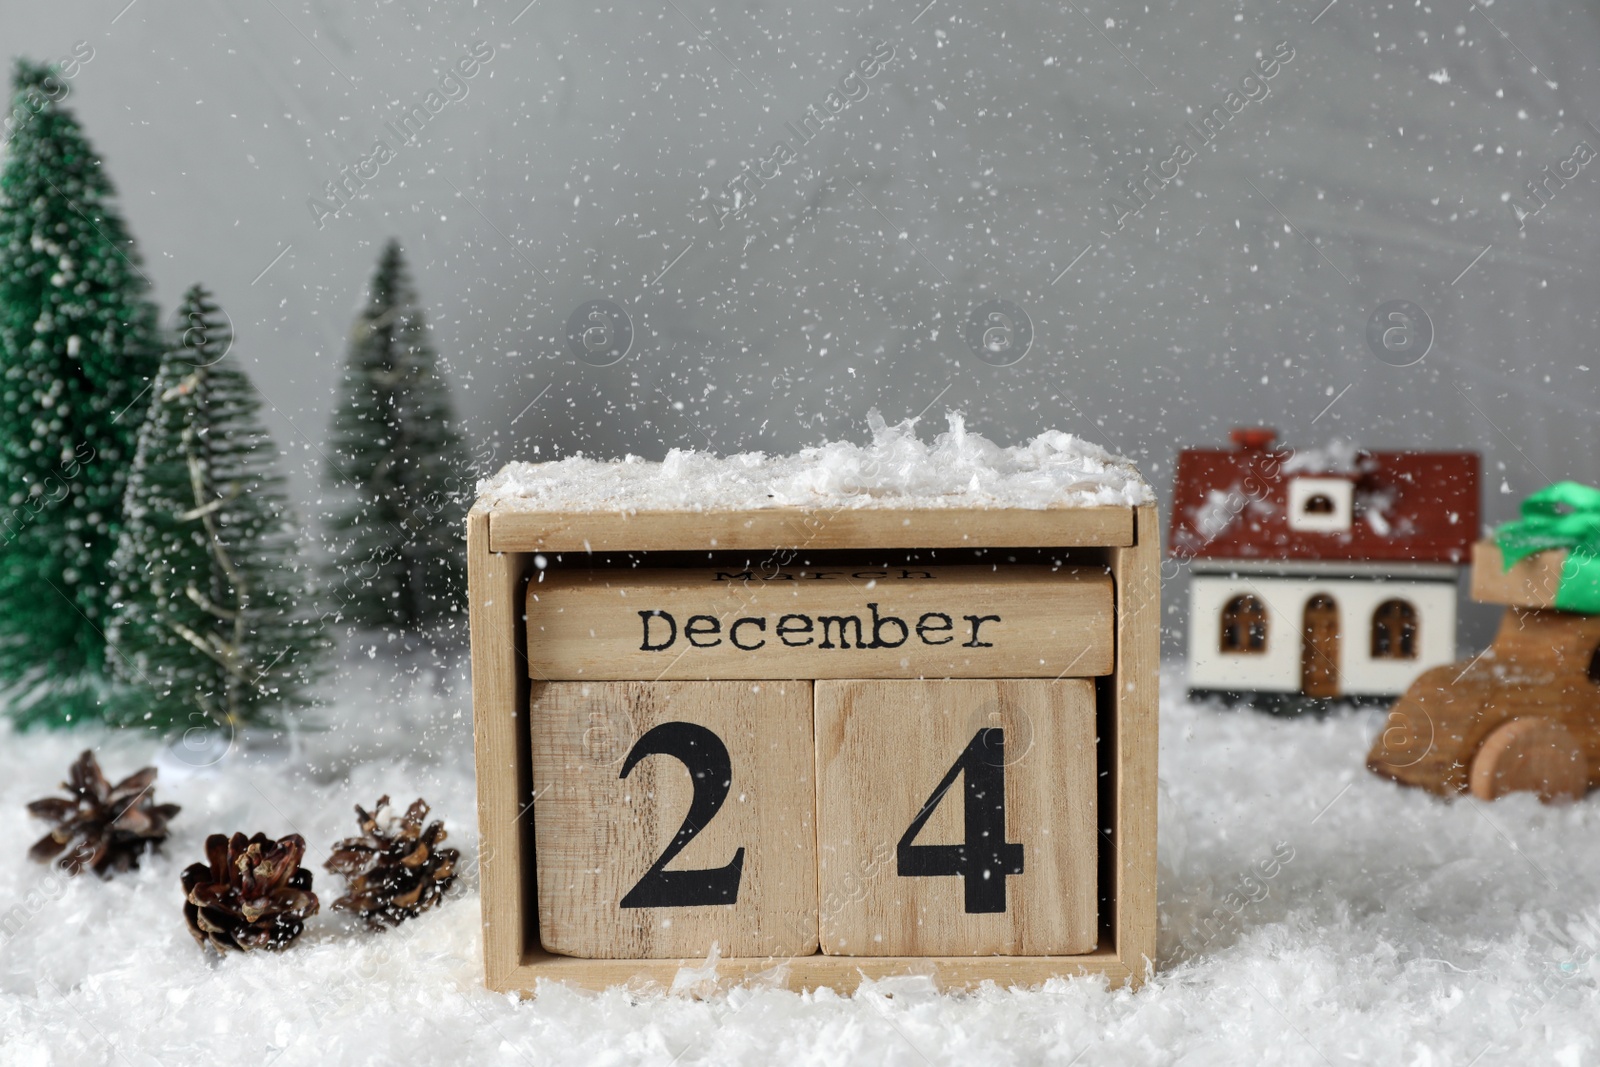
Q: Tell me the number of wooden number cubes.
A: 2